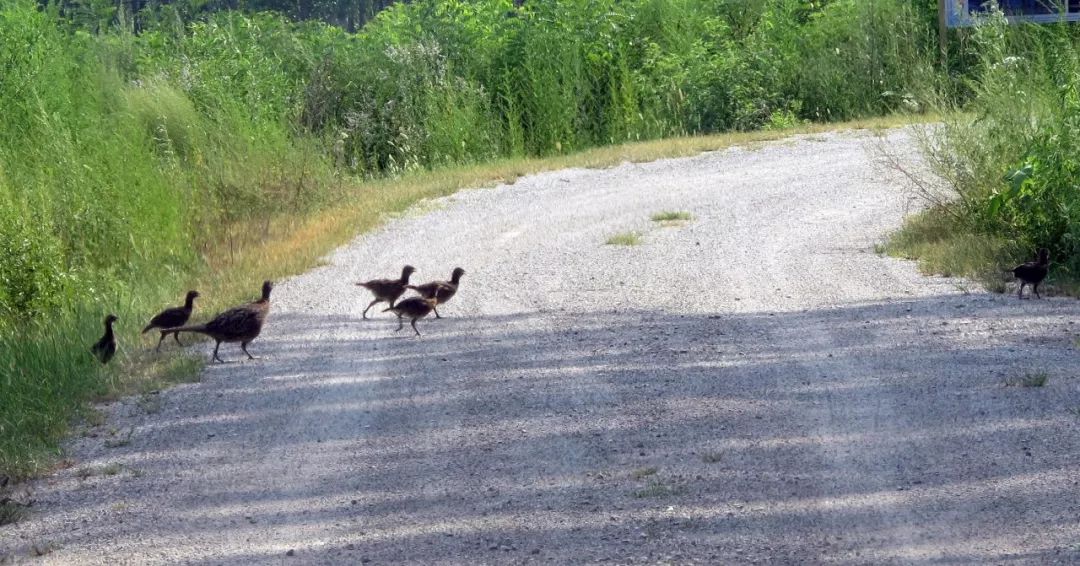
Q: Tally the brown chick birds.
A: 6